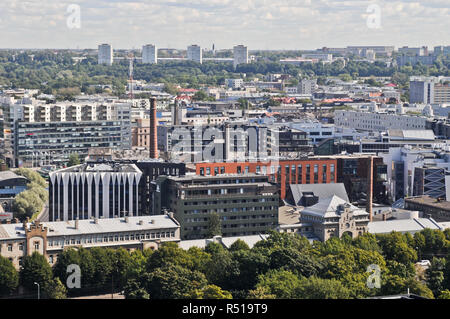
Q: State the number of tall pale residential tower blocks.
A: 4